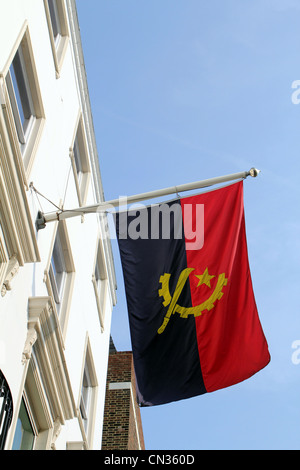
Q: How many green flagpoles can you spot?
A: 0